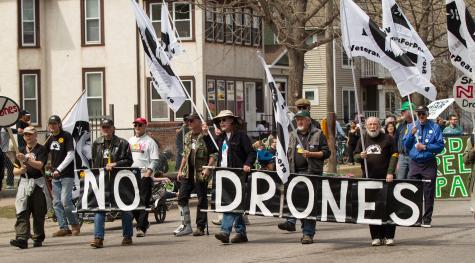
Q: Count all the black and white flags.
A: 7